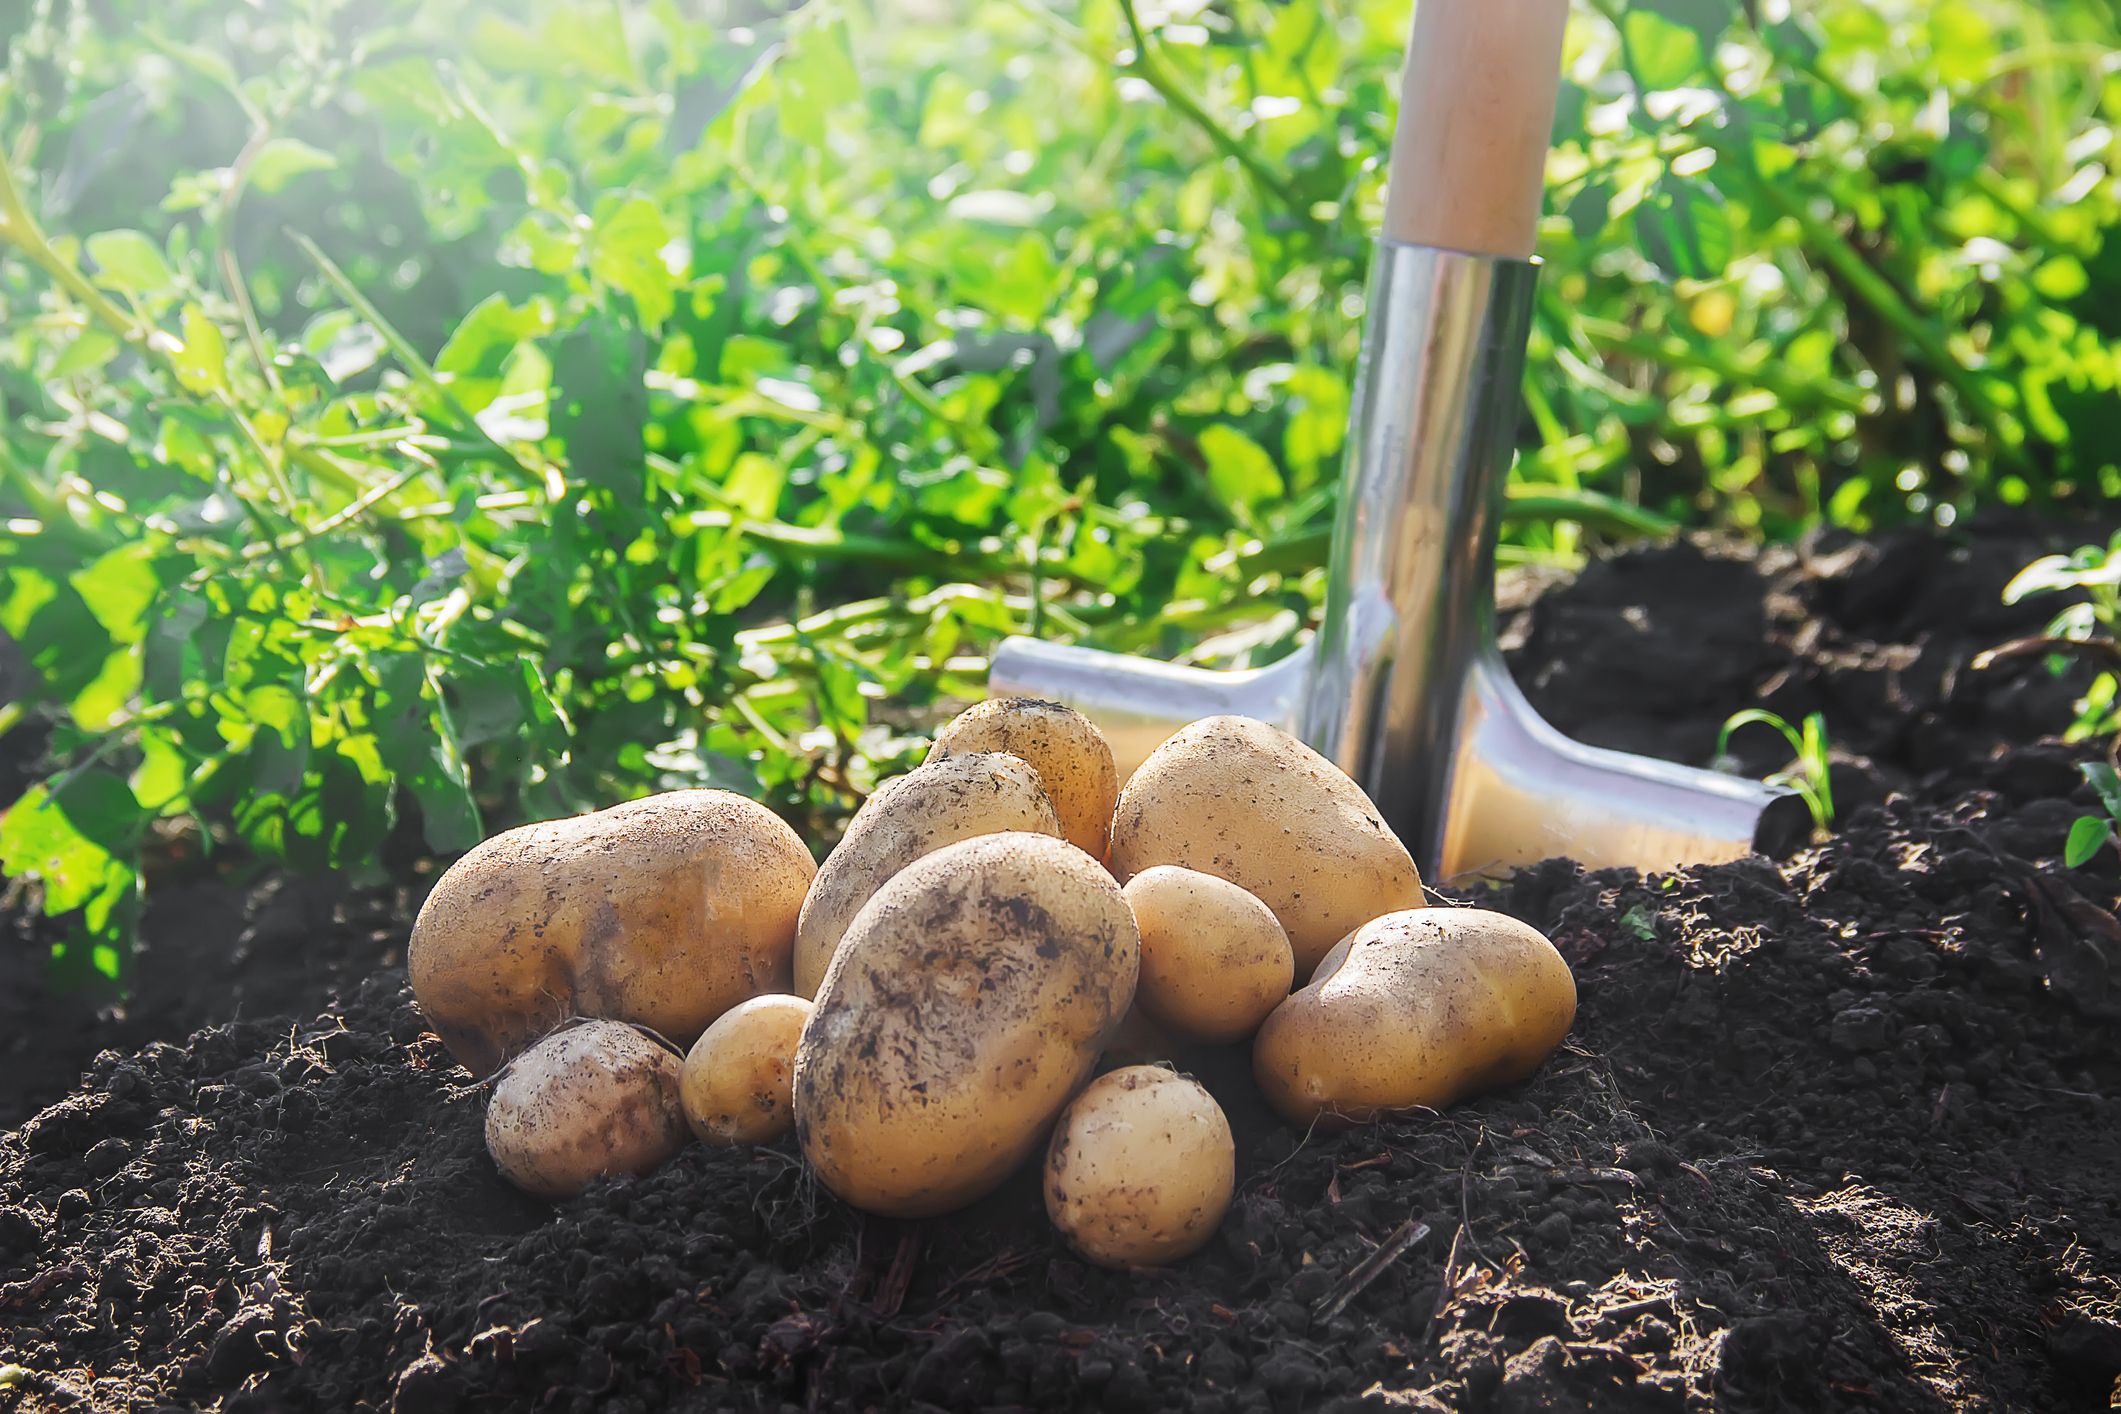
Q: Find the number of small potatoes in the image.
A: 4